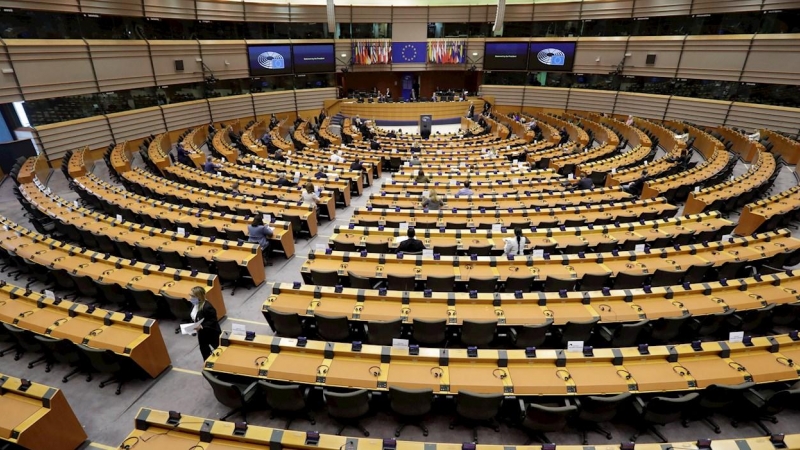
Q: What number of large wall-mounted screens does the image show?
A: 4